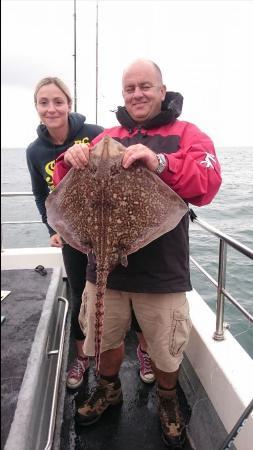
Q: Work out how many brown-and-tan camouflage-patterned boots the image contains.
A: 2